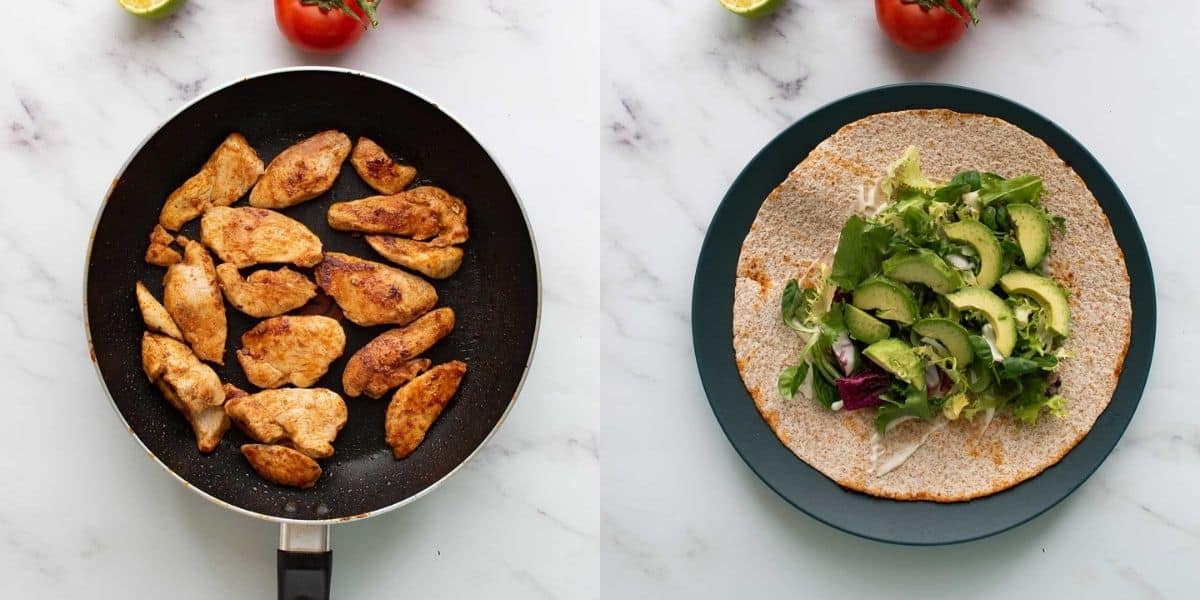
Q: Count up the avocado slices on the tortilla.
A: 9